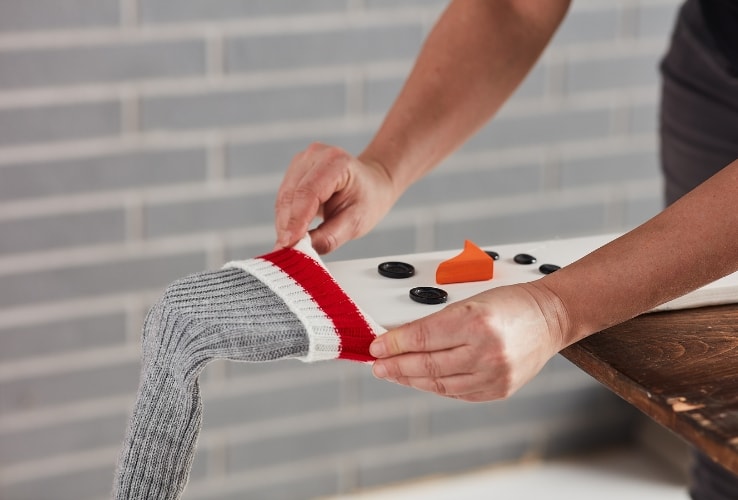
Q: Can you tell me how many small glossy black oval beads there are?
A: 3